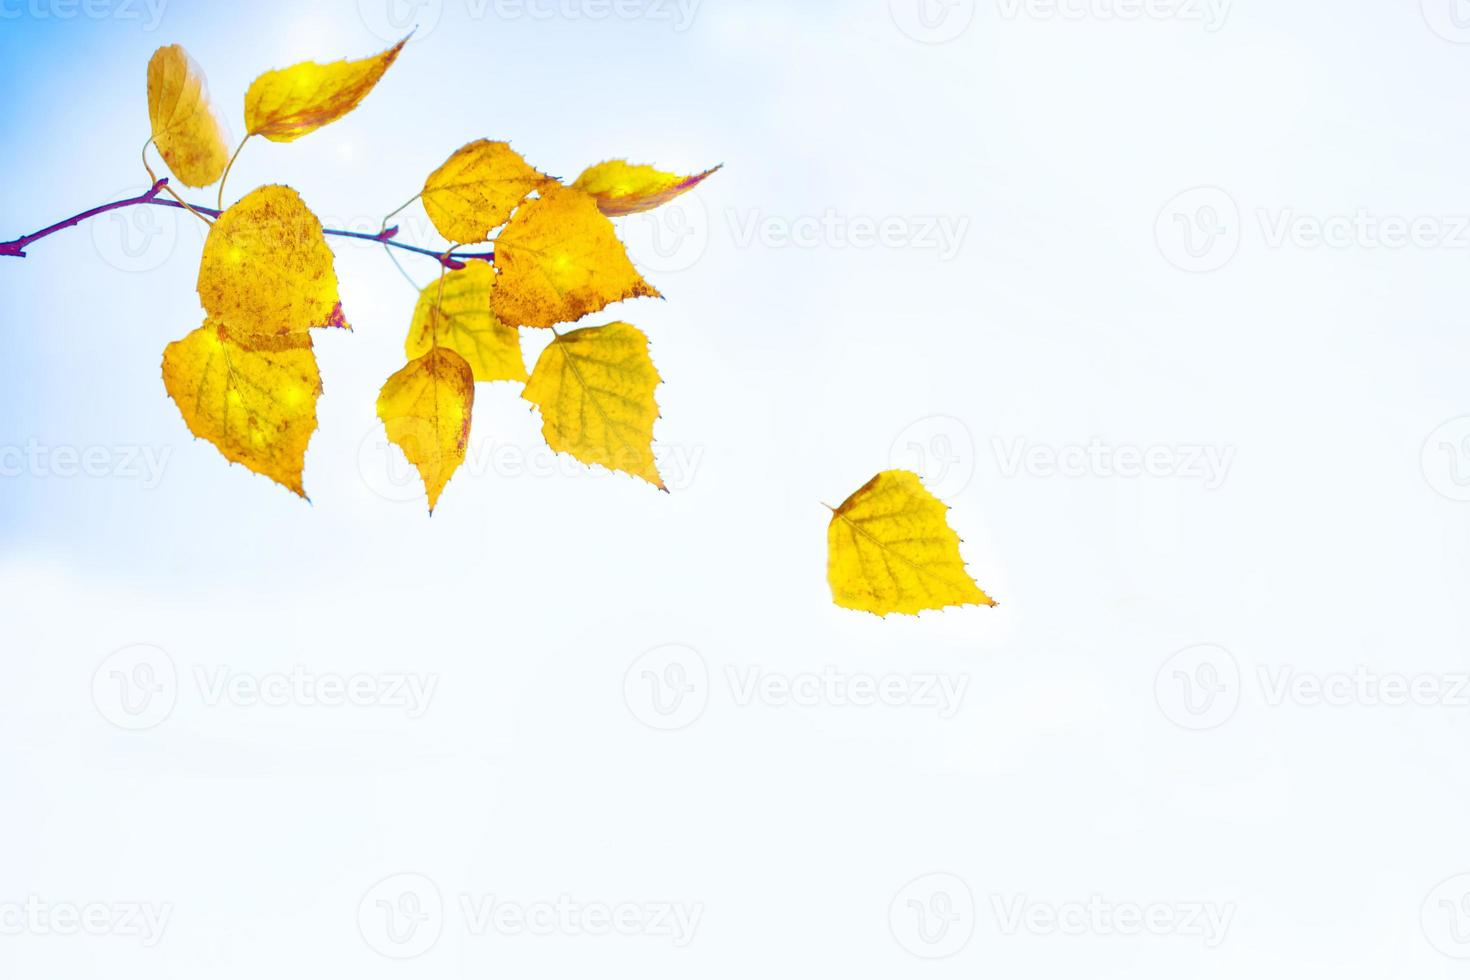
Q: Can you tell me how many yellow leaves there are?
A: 11